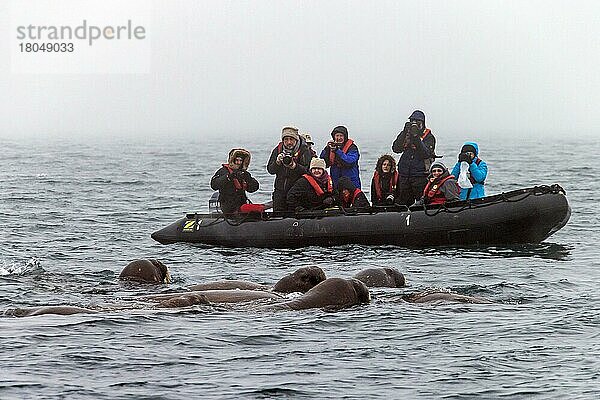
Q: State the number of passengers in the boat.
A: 10